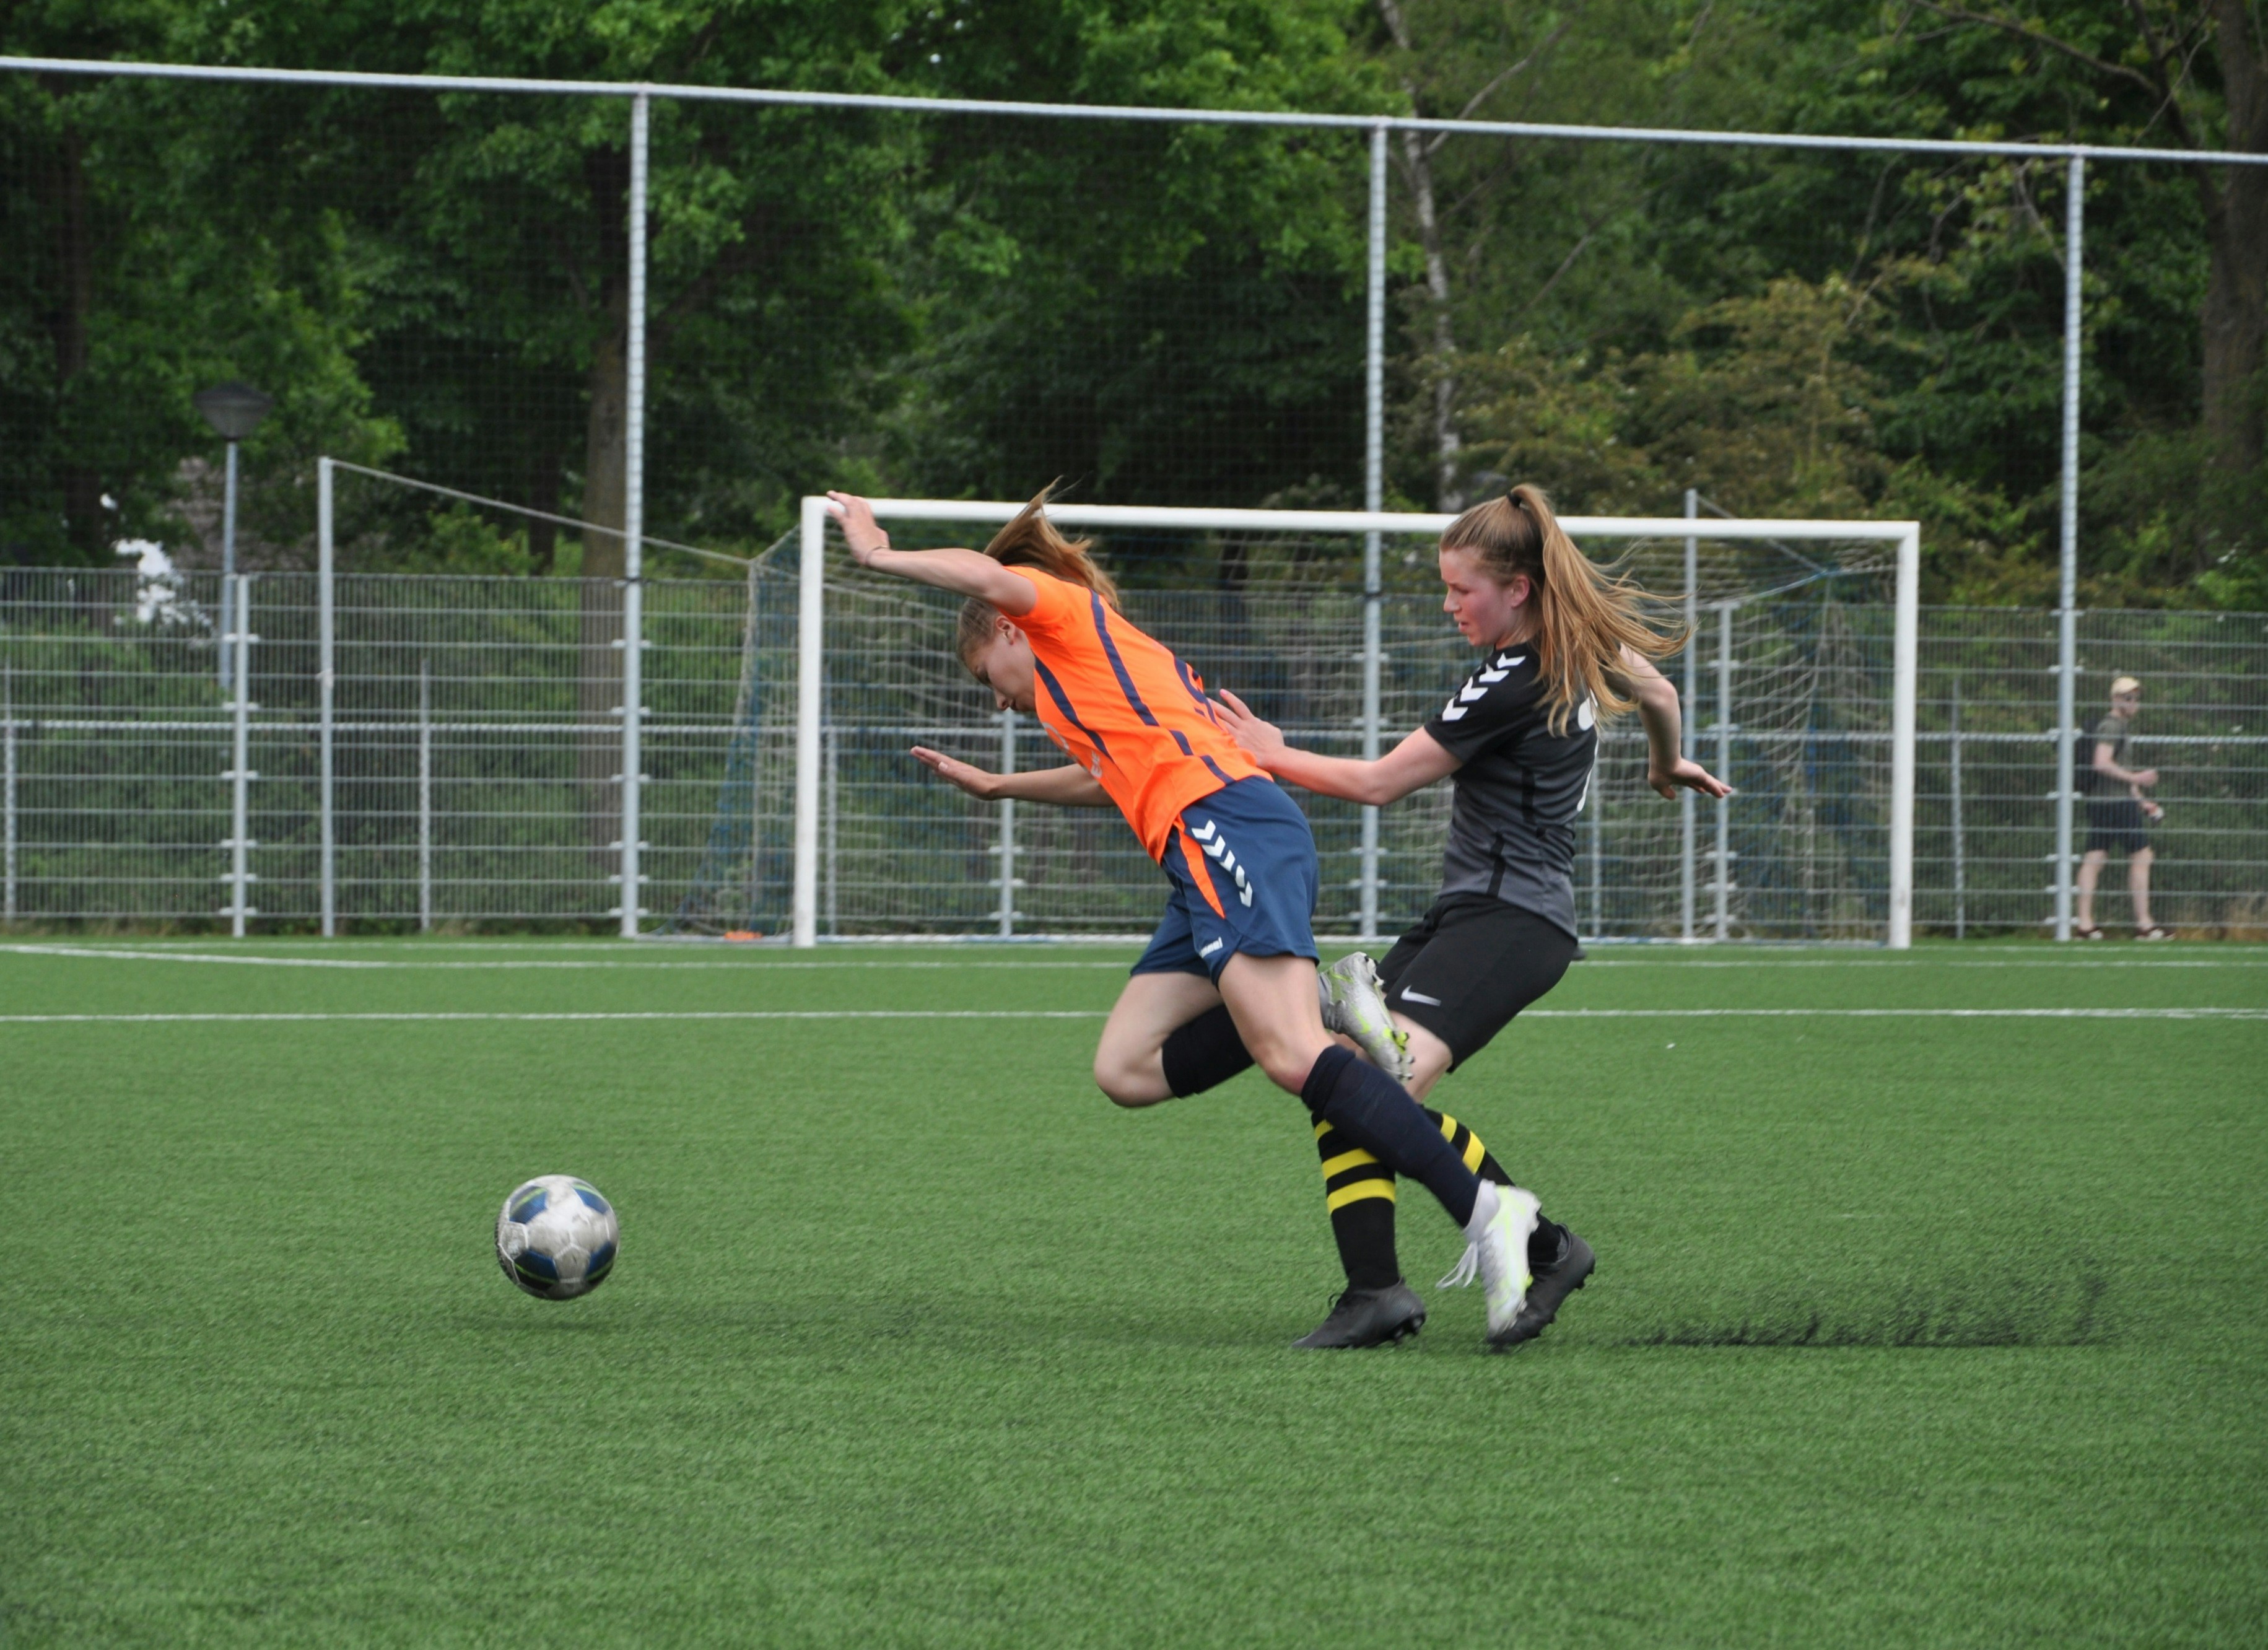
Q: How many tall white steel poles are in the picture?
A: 3